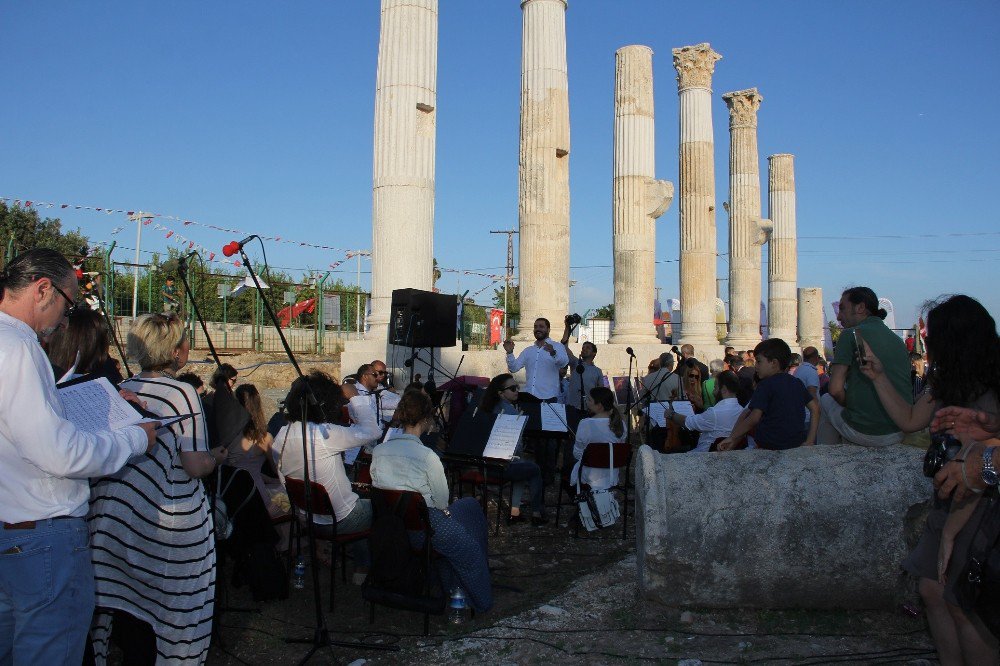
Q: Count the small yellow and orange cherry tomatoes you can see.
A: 0